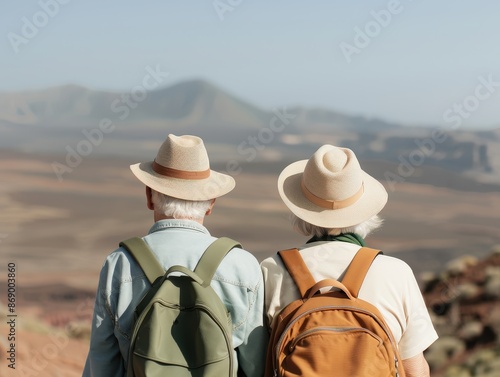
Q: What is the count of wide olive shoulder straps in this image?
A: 2